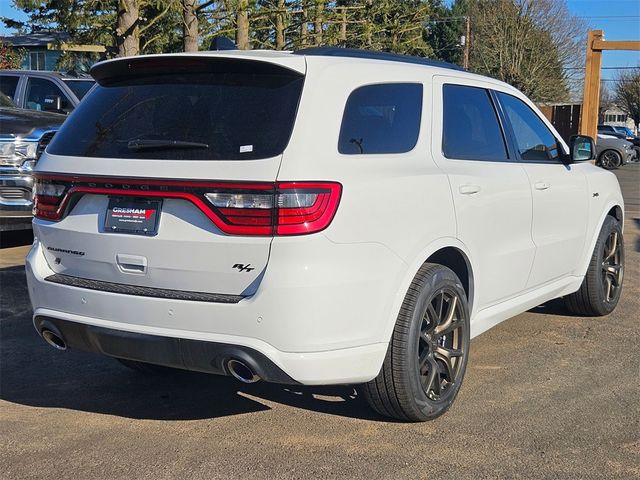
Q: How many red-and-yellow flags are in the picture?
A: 0